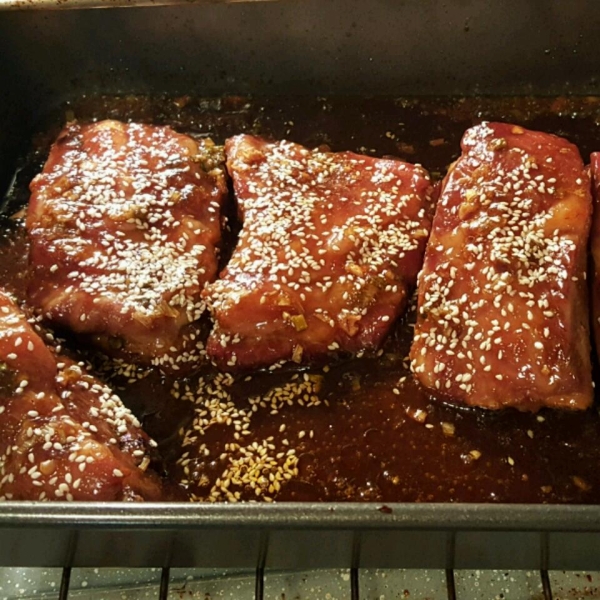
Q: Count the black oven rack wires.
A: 6